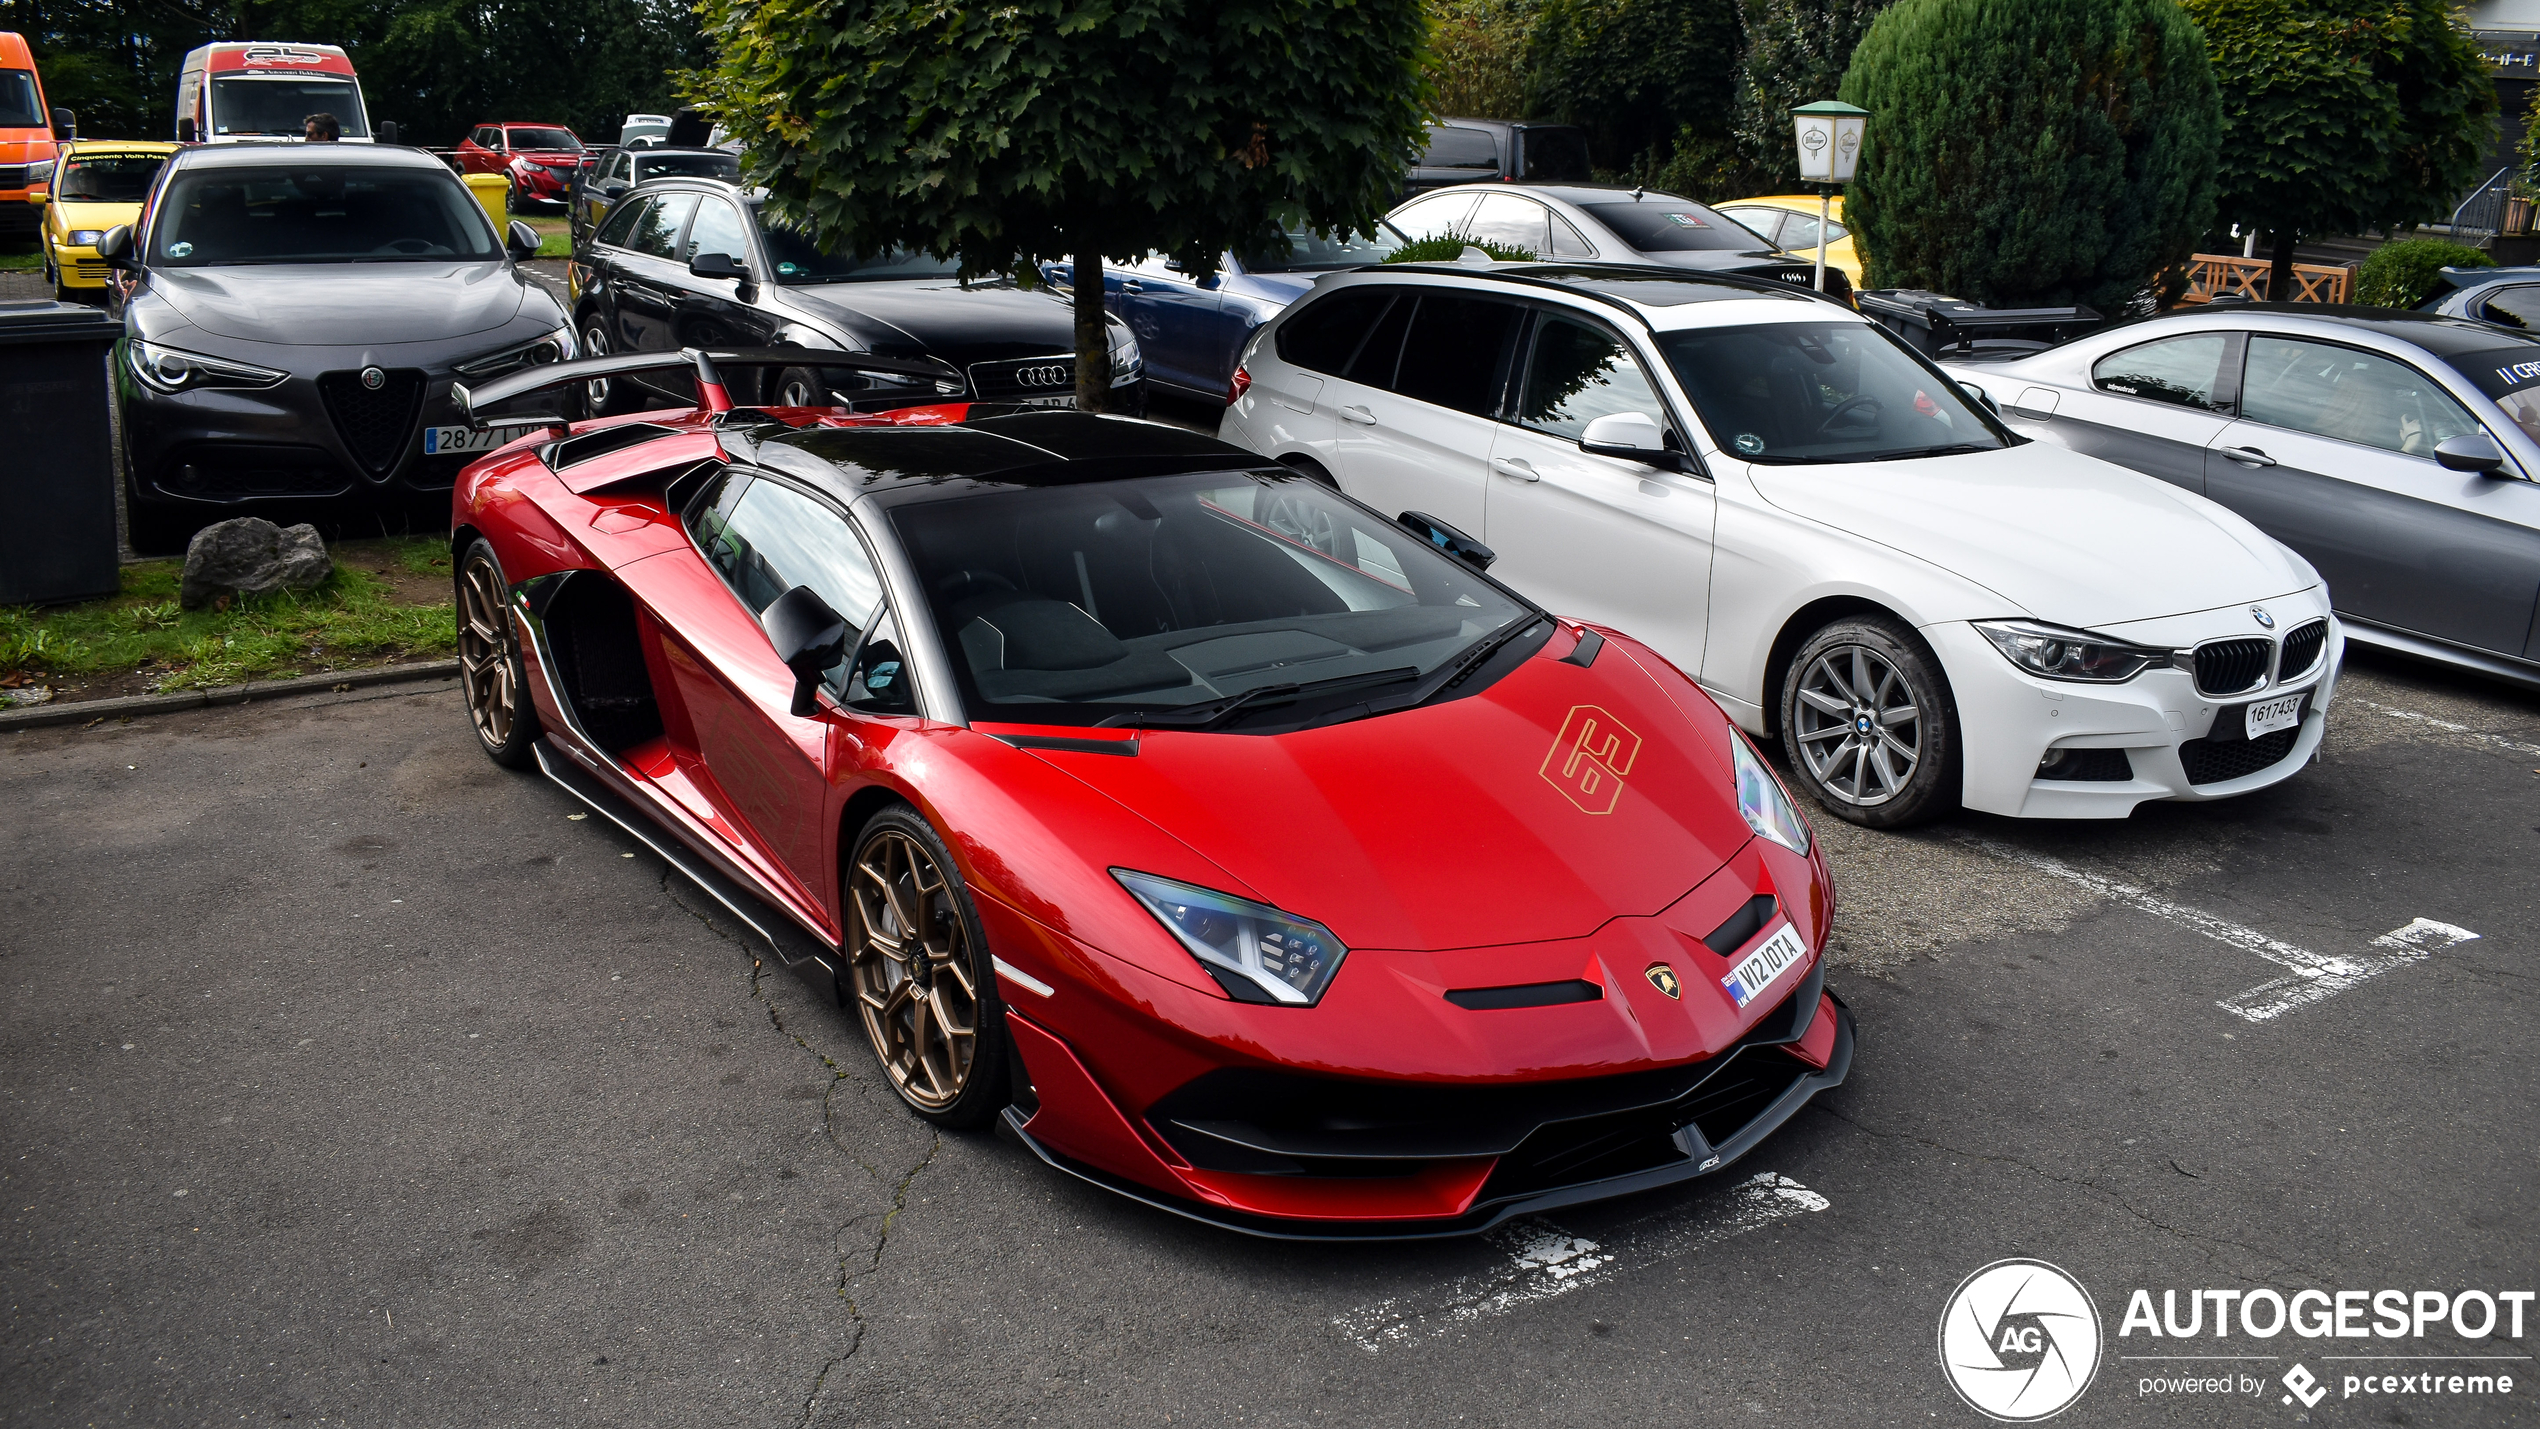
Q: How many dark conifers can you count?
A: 1